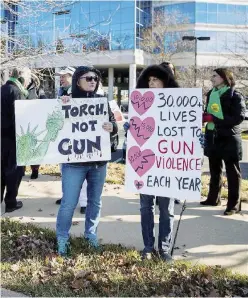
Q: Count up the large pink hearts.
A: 3